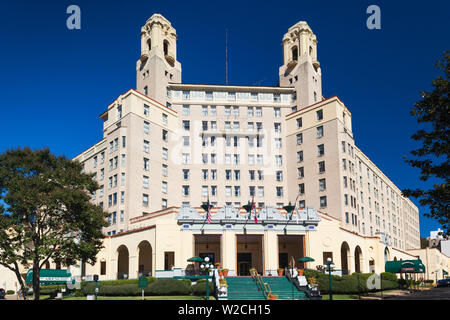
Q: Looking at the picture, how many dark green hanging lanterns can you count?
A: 3